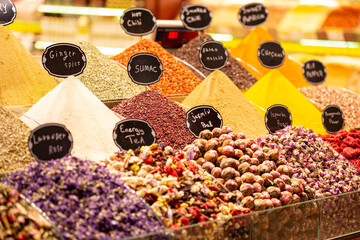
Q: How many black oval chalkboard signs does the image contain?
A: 14